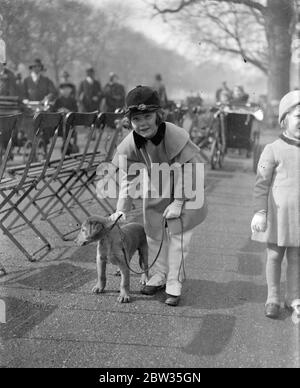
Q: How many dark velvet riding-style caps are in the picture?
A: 1